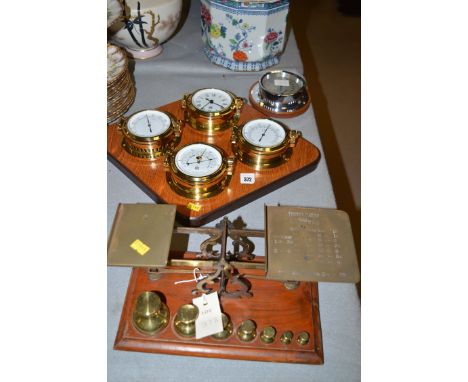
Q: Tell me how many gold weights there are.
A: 7